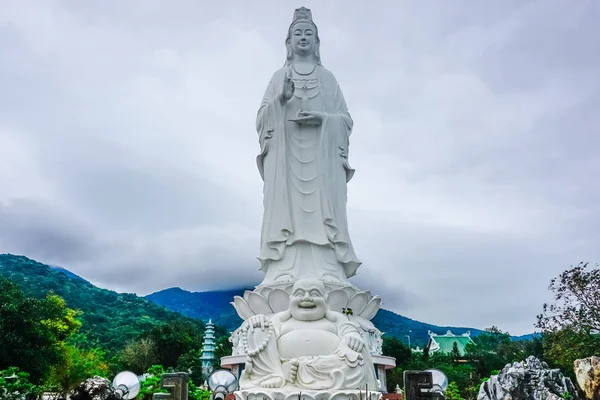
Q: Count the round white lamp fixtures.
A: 3